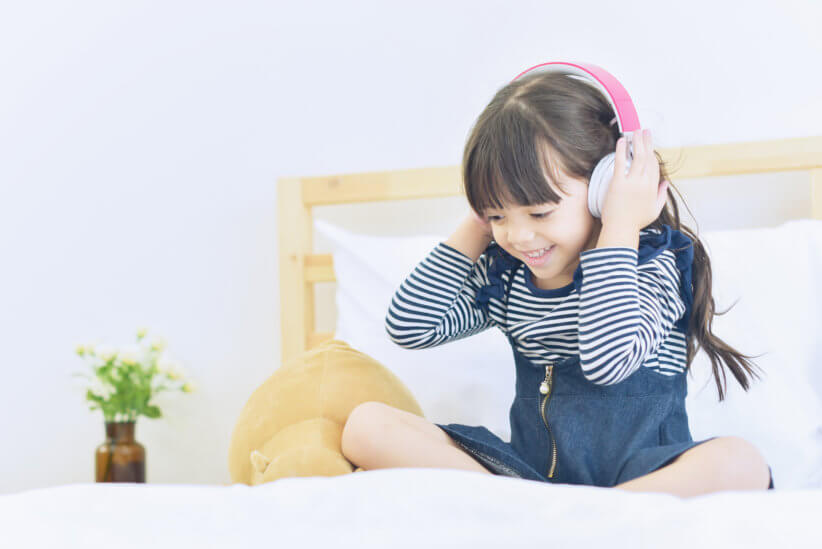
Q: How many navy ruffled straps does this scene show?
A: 2